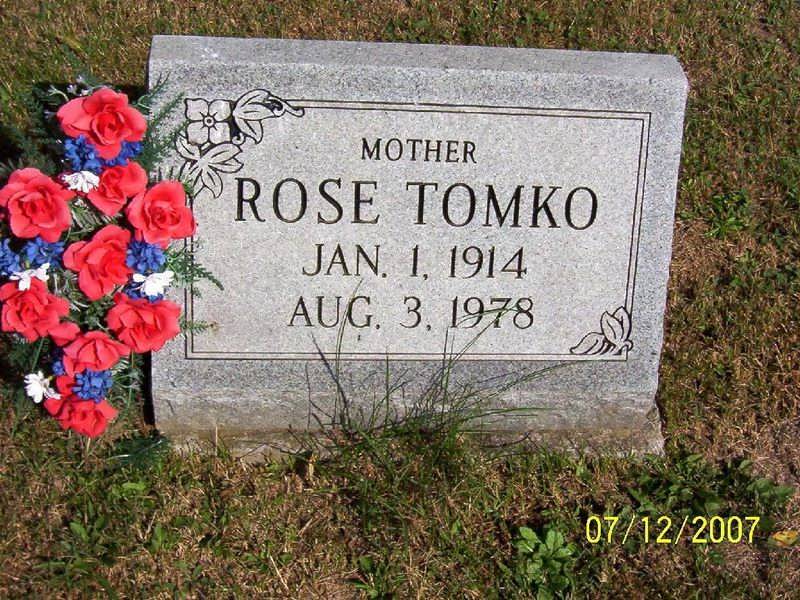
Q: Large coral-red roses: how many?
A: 9